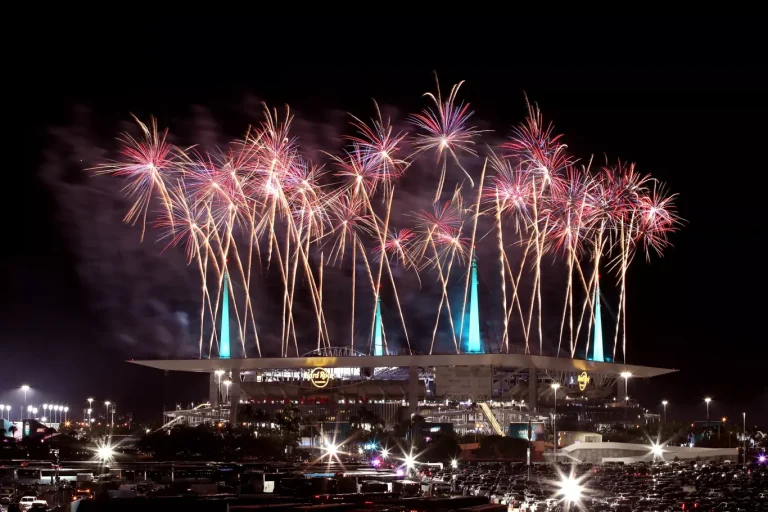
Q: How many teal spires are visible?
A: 4